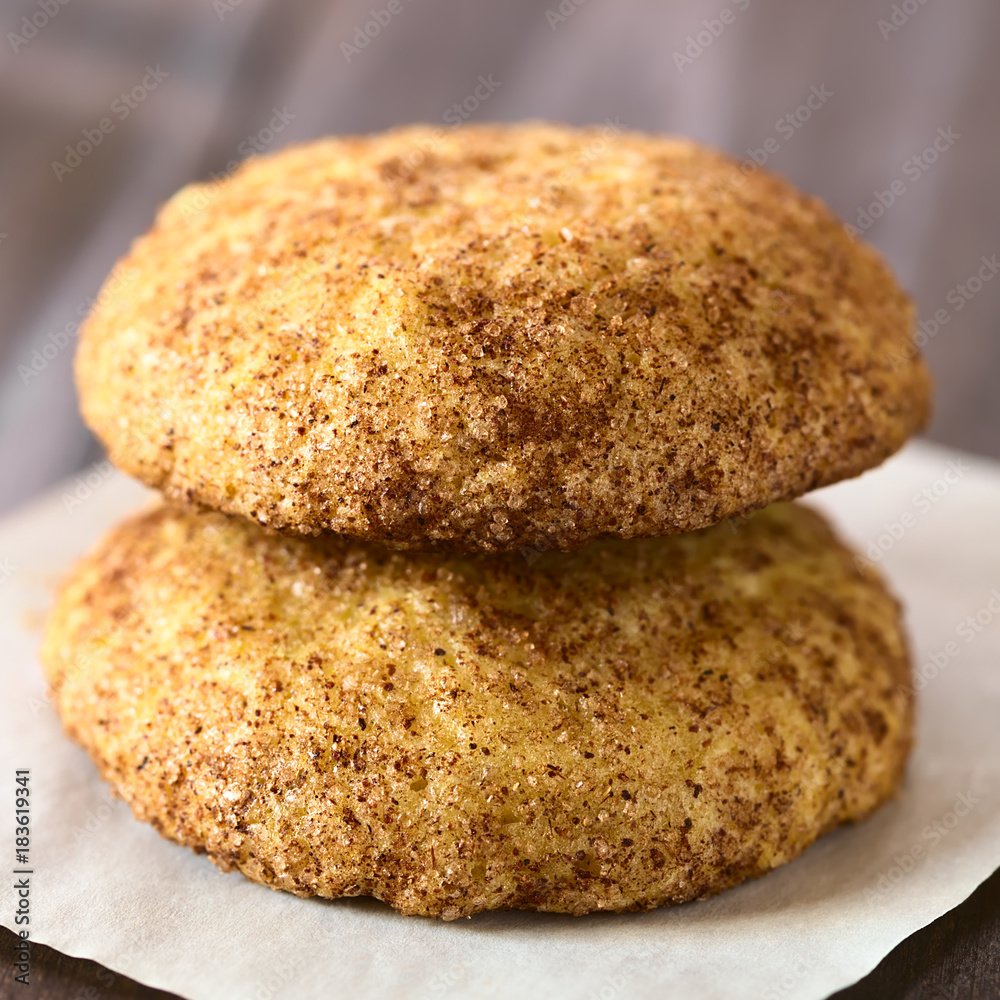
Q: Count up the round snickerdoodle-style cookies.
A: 2